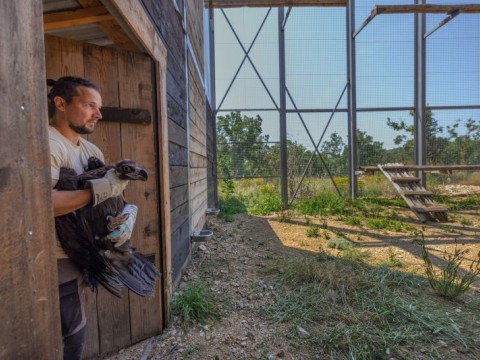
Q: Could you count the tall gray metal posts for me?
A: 4